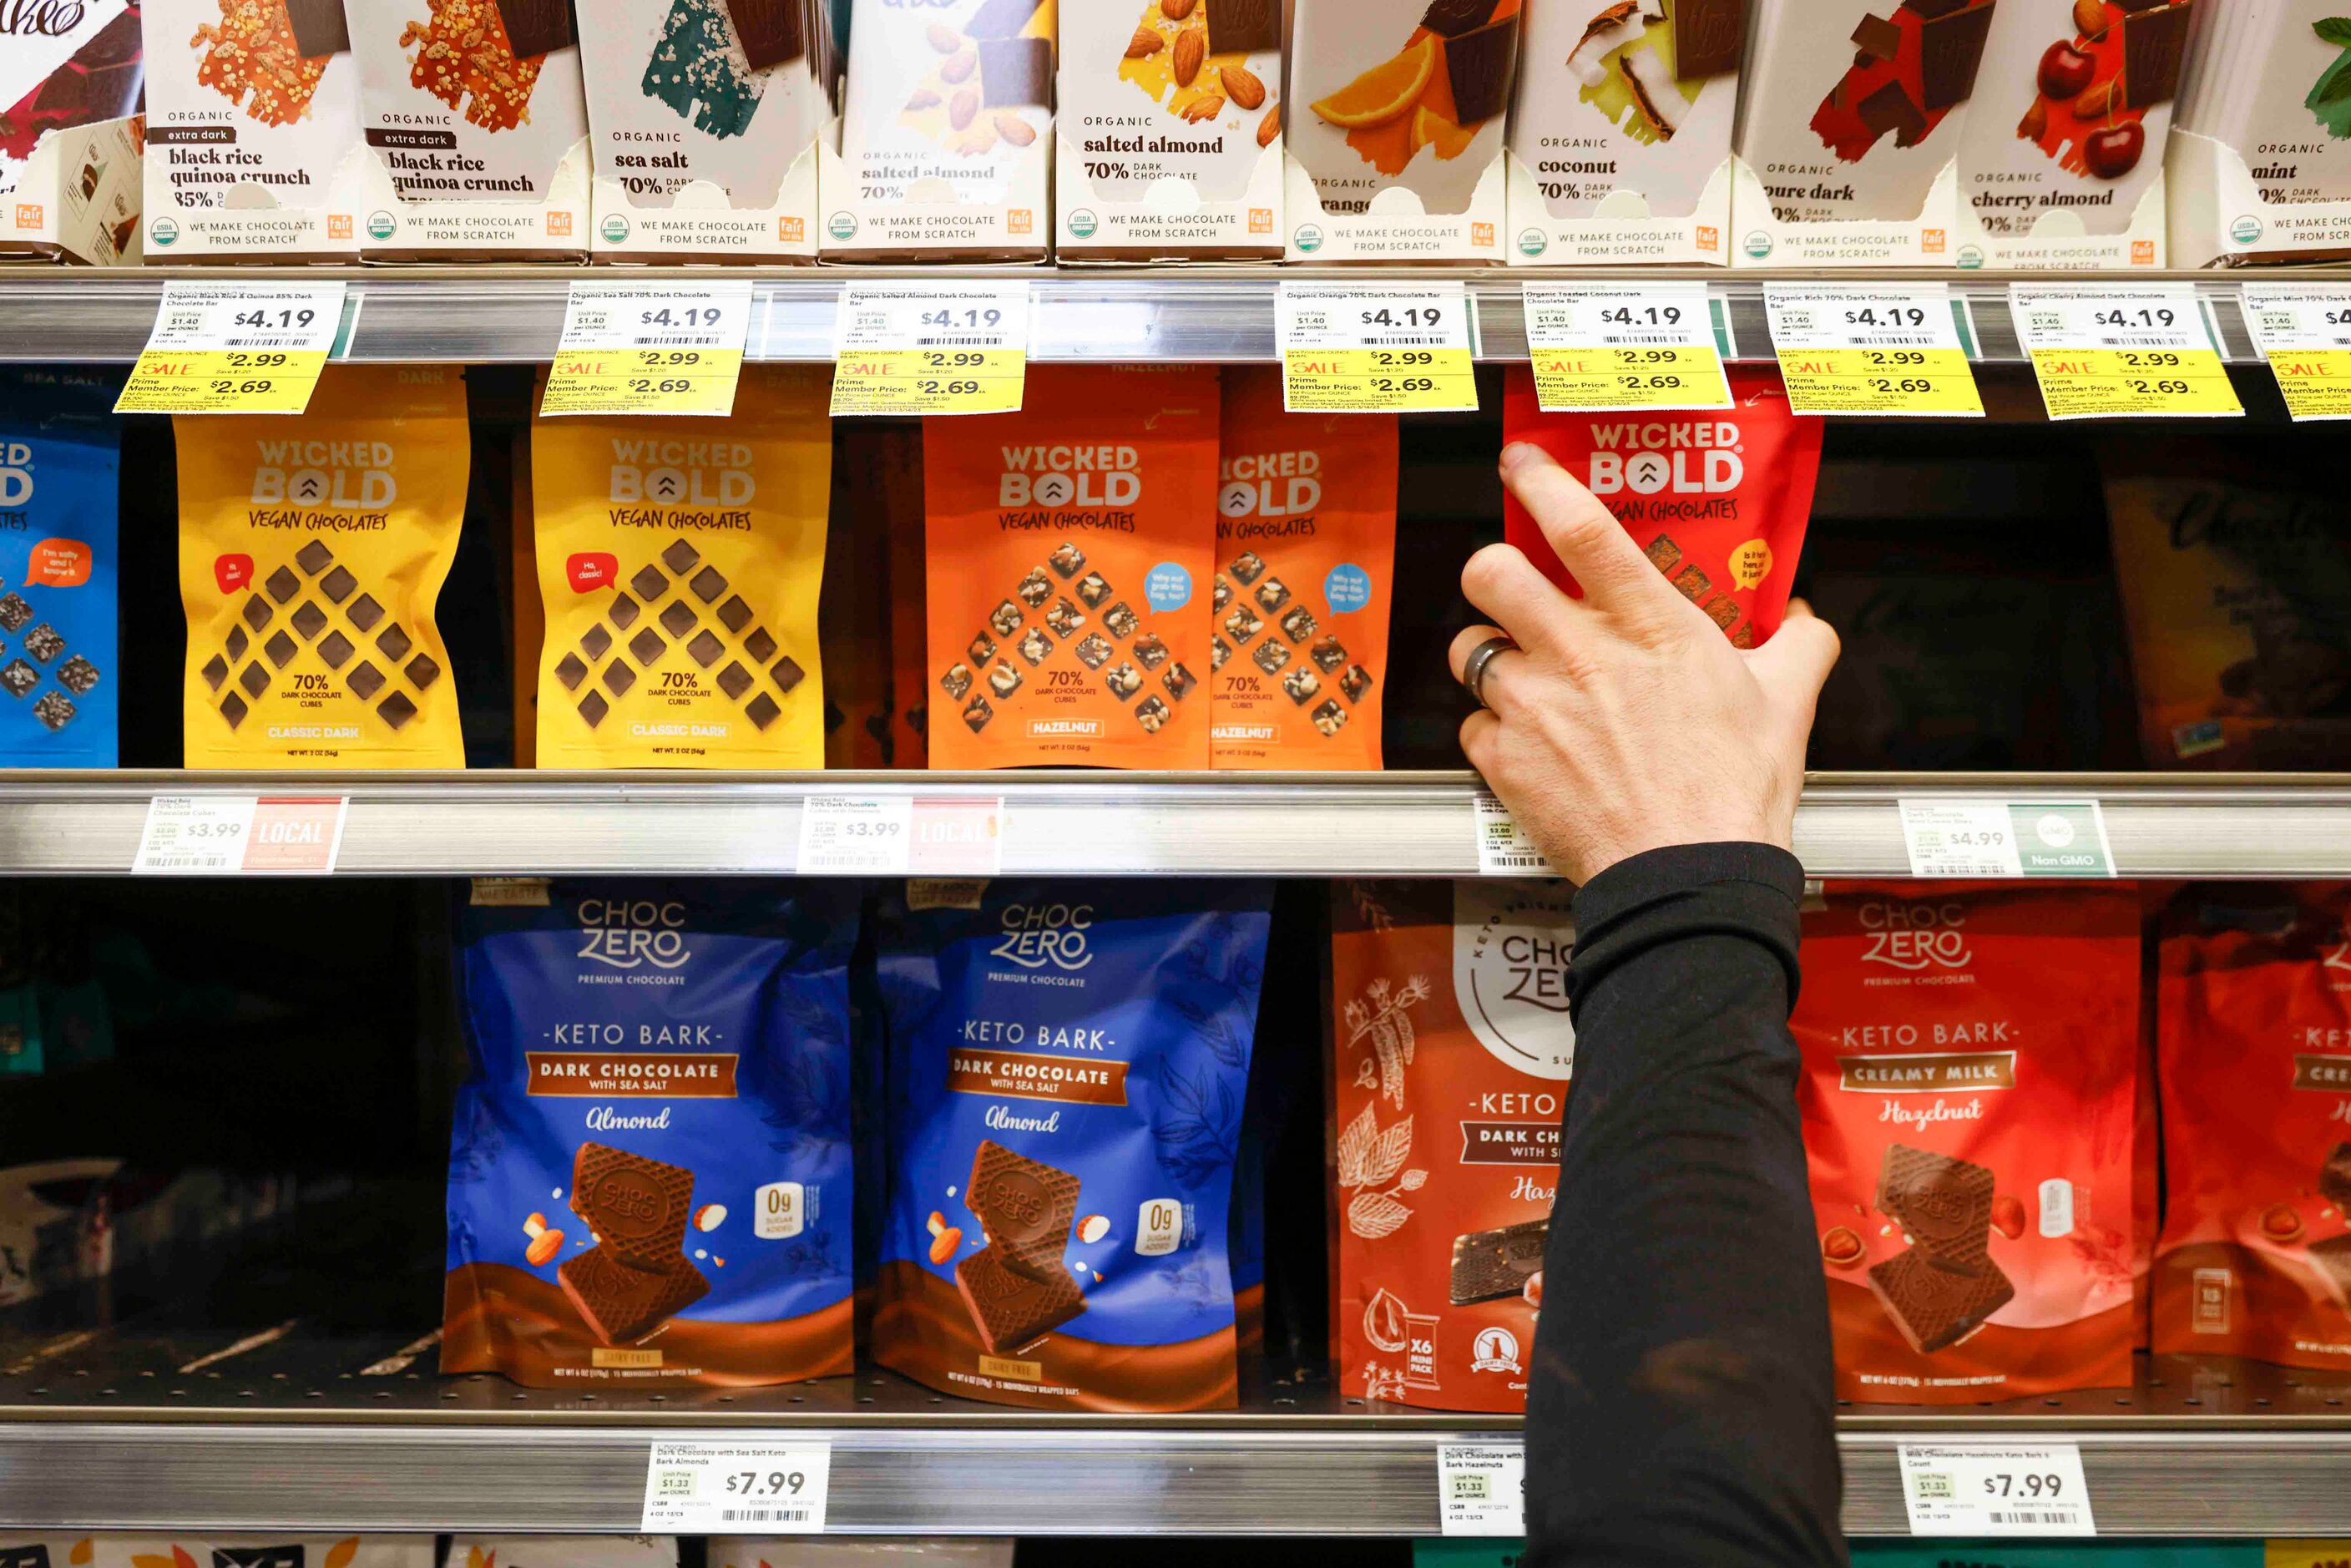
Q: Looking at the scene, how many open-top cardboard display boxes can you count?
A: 11